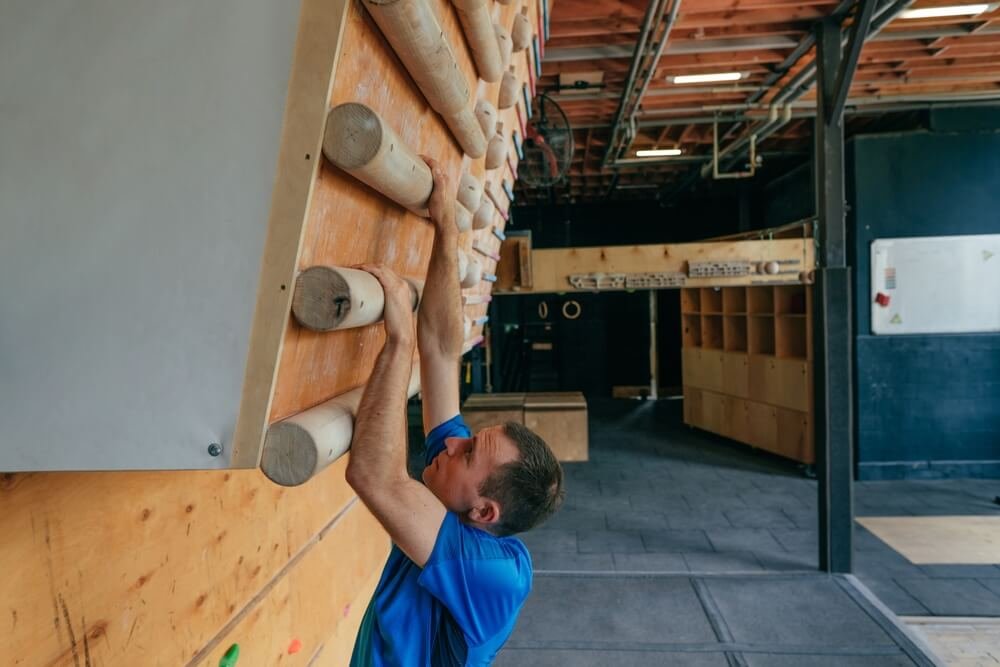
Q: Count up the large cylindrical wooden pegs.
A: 5